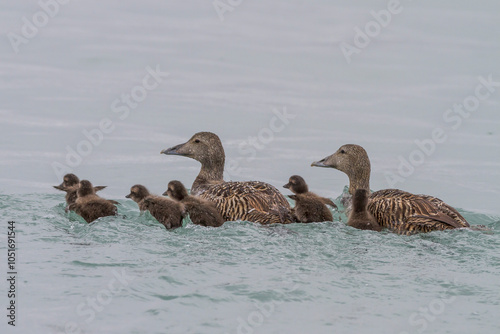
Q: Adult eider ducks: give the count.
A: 2